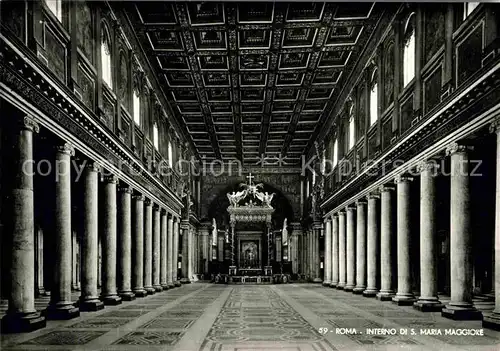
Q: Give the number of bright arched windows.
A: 10